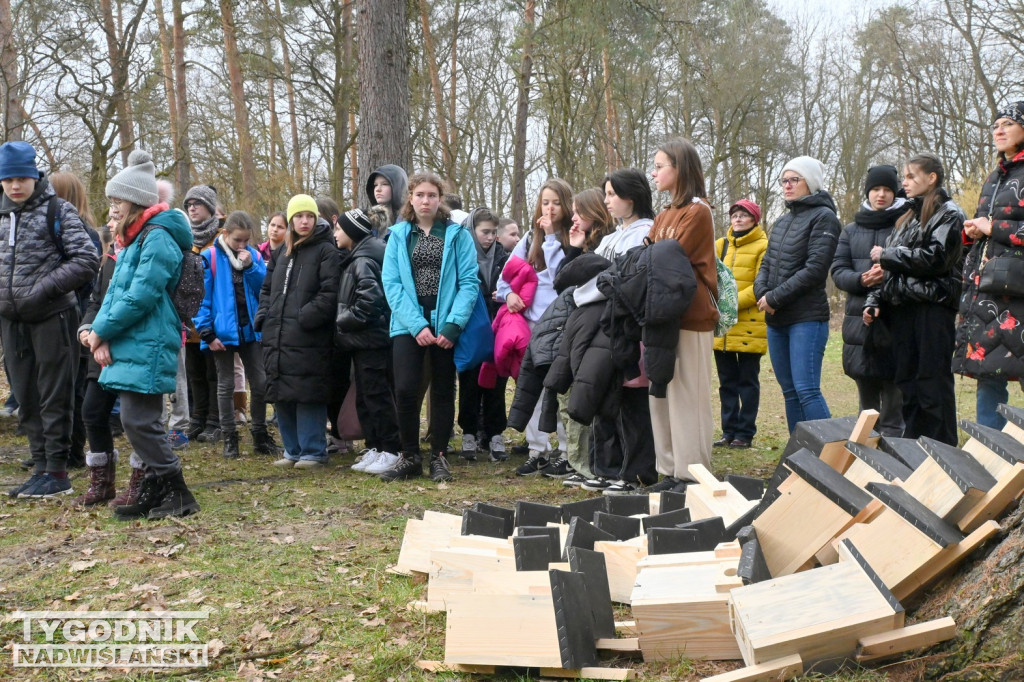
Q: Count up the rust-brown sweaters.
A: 1